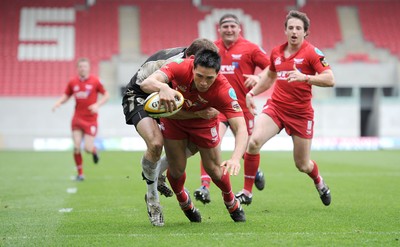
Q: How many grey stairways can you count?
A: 2